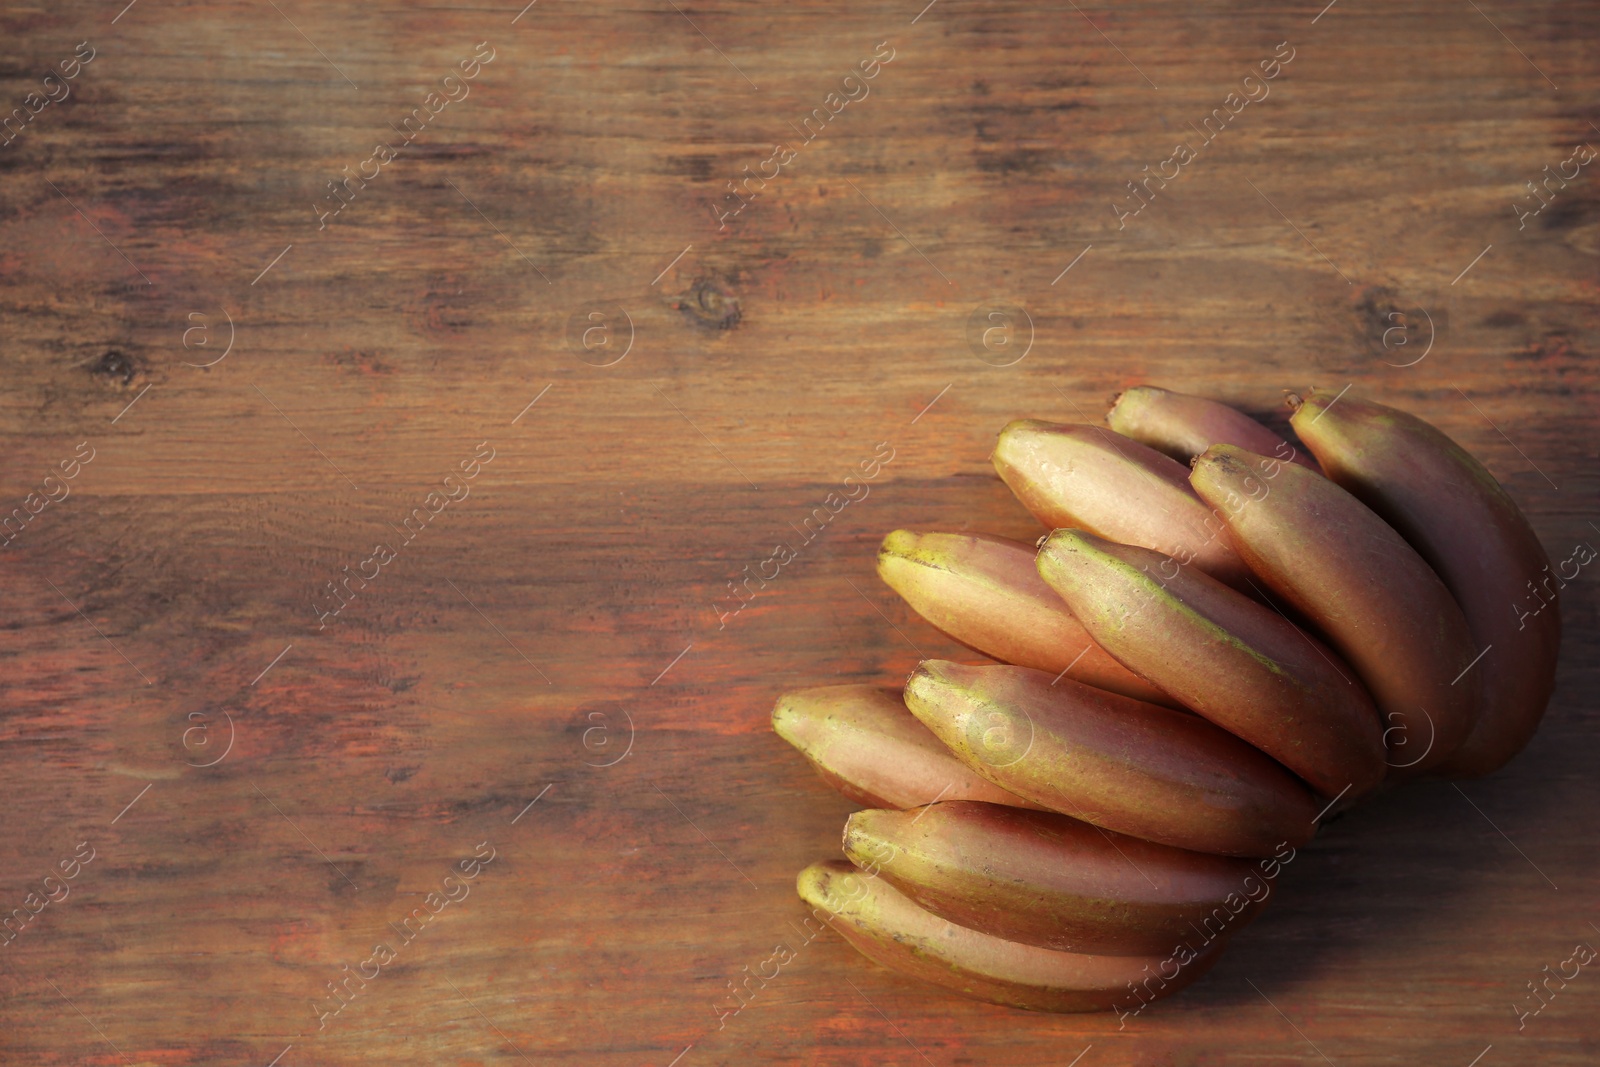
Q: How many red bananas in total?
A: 10